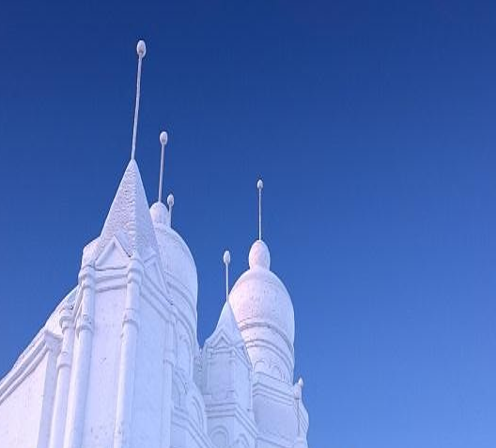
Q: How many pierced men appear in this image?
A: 0